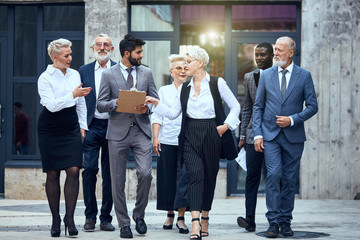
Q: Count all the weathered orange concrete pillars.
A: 0